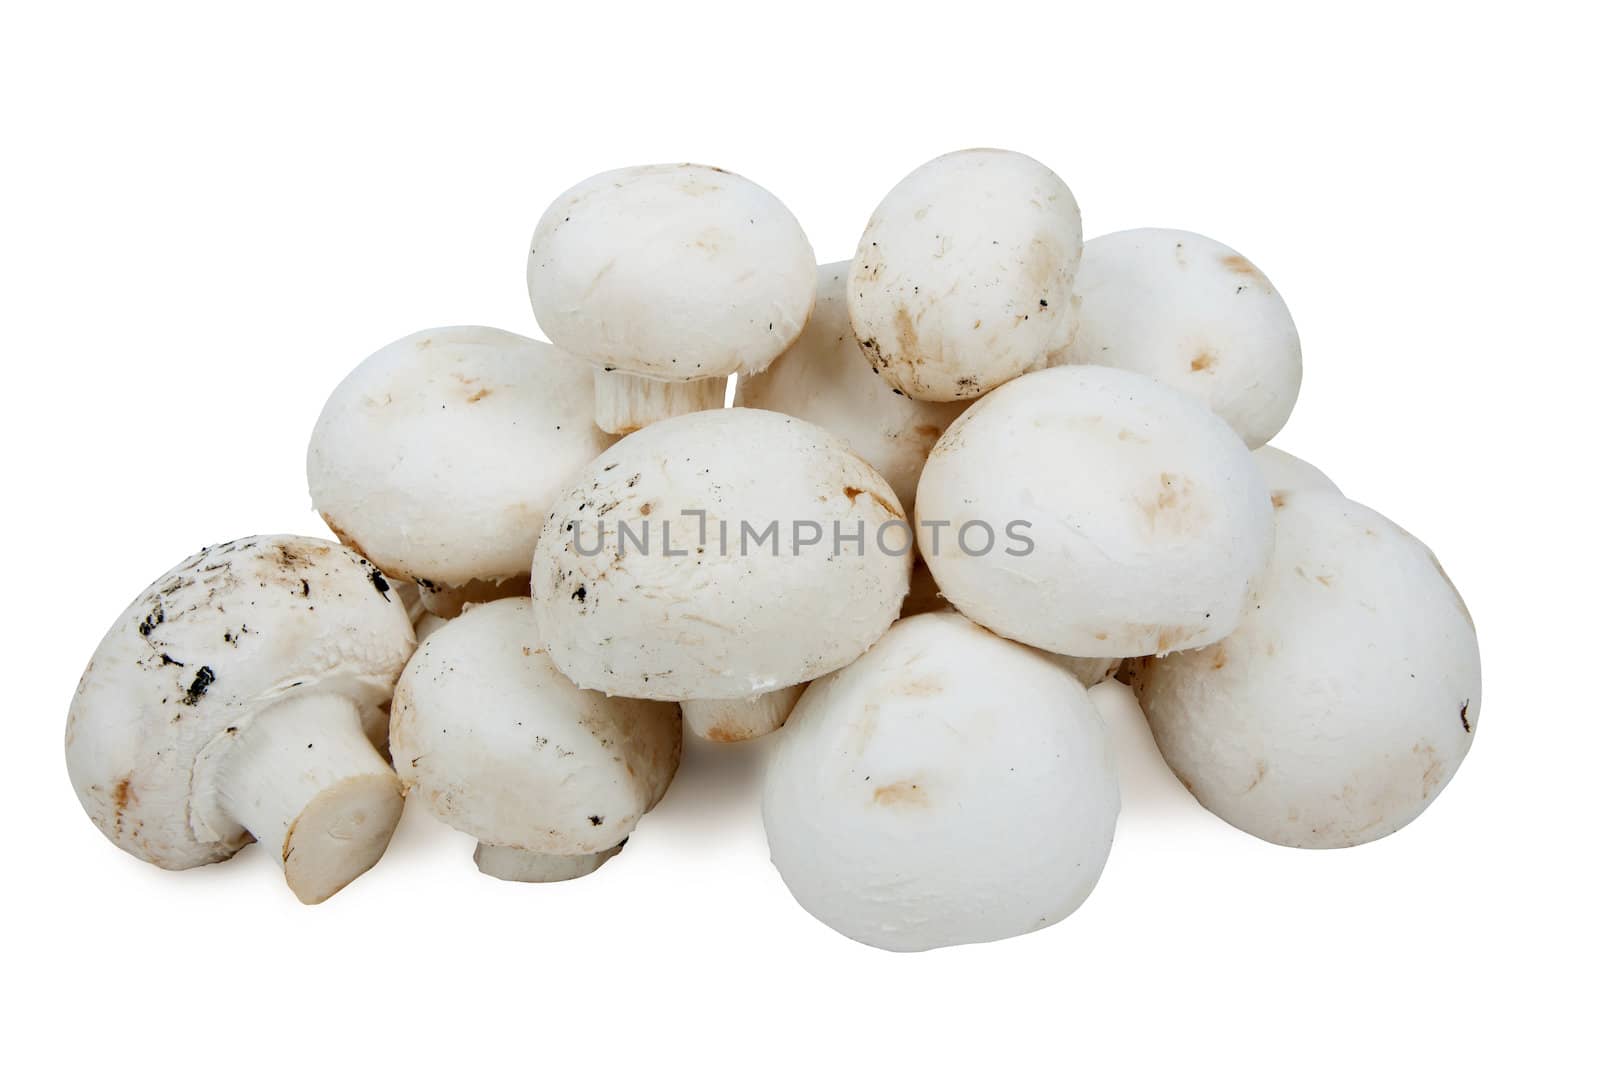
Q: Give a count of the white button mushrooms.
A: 12